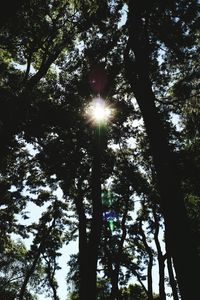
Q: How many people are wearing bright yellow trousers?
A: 0